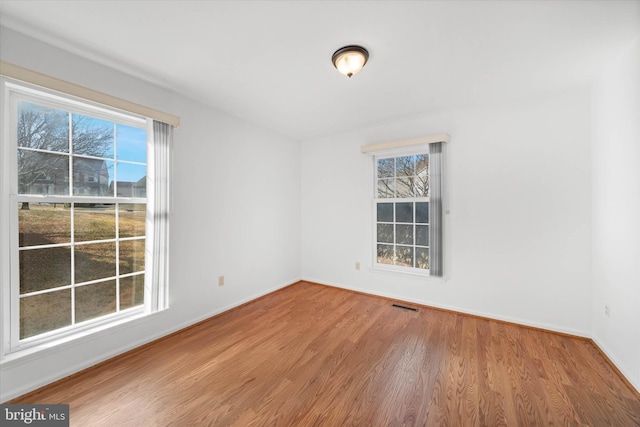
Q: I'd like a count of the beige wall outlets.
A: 2